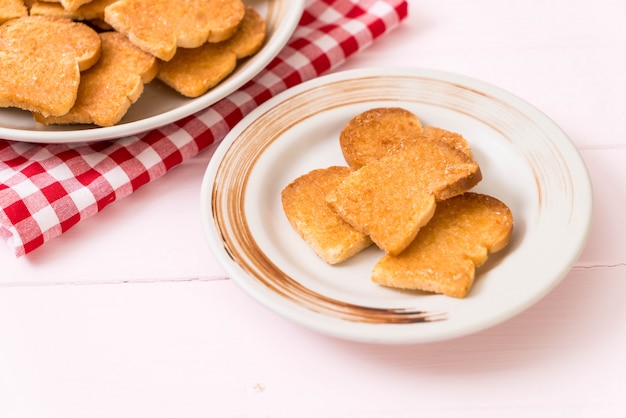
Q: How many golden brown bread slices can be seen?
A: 11